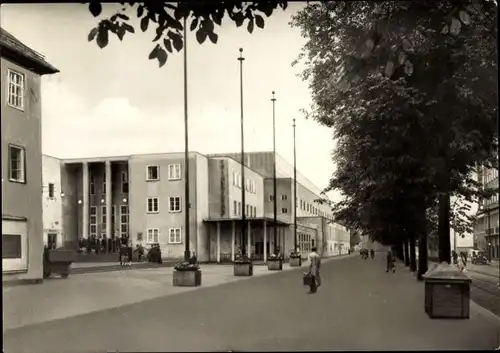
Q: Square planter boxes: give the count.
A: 4